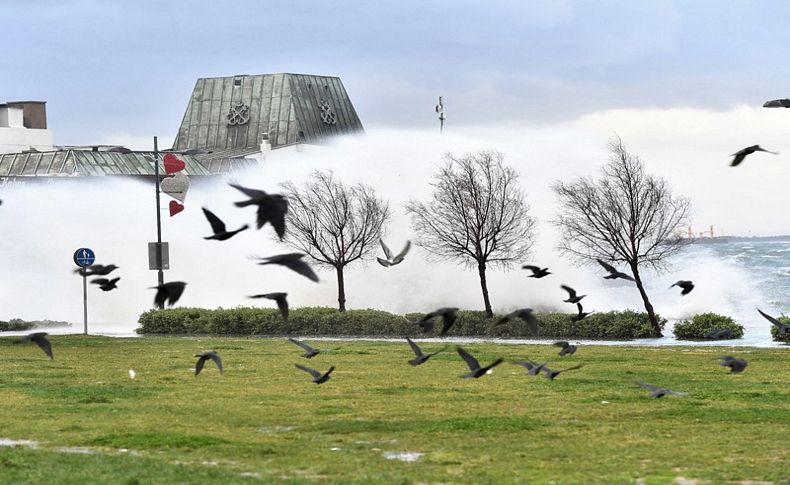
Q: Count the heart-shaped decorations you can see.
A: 3